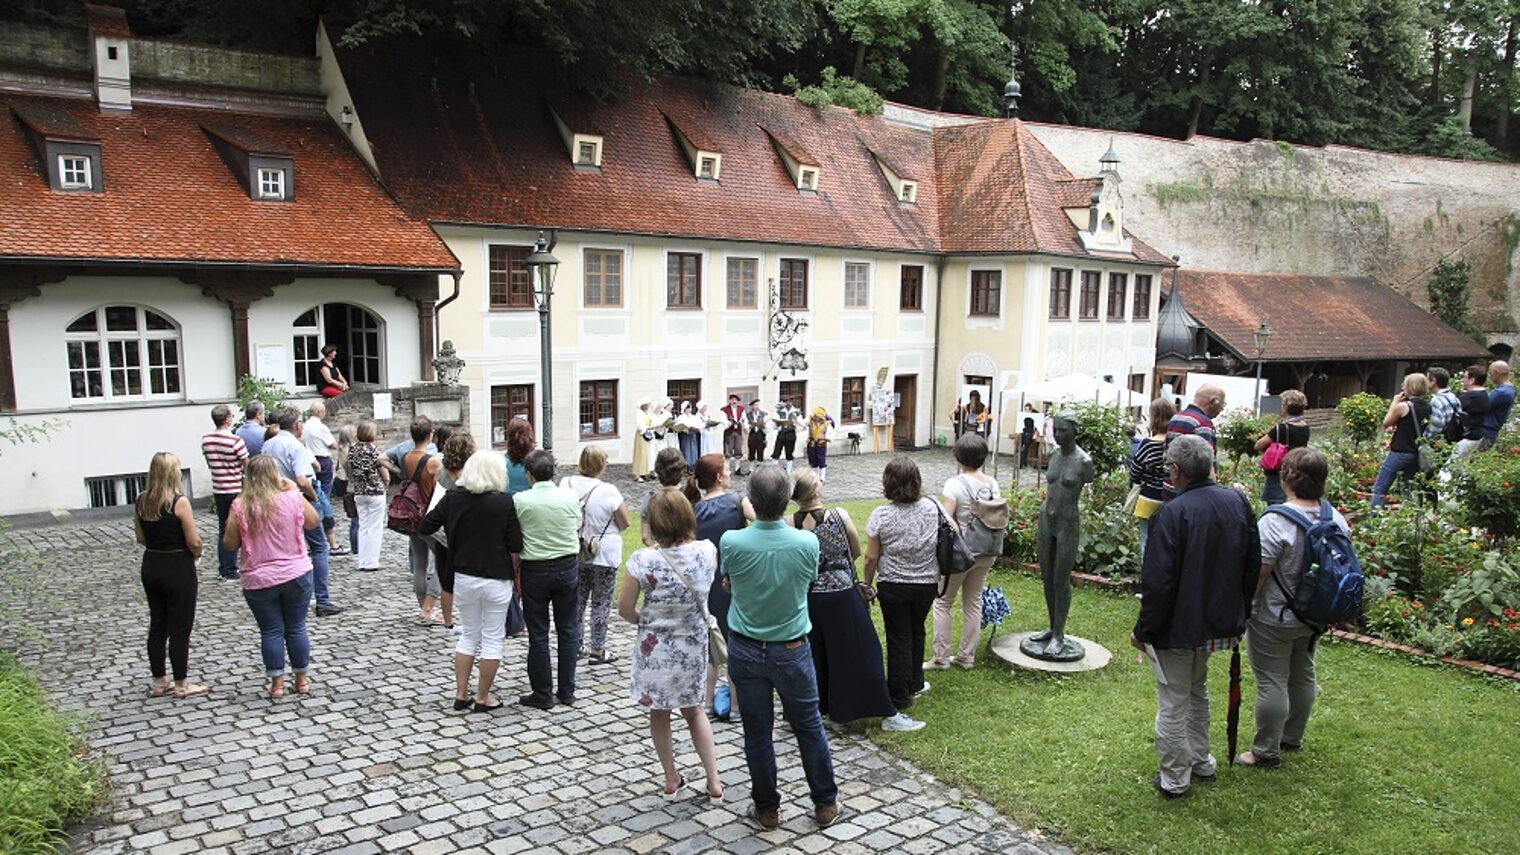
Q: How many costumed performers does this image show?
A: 9